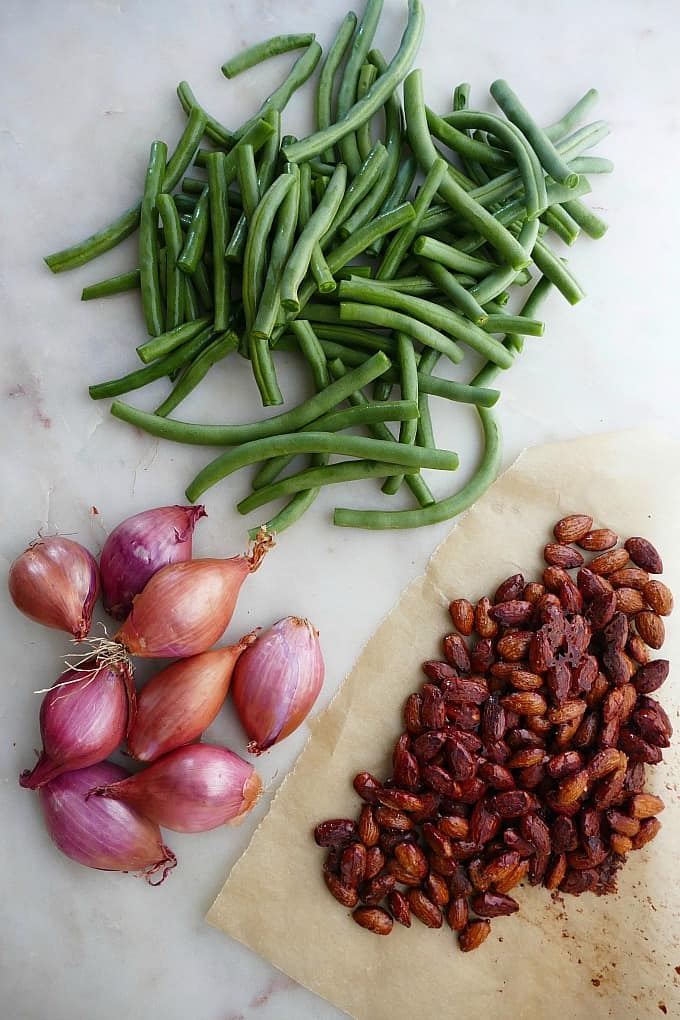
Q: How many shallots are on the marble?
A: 8